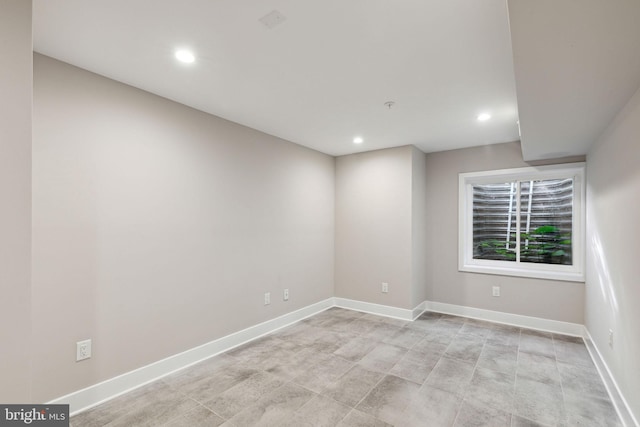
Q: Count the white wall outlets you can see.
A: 6